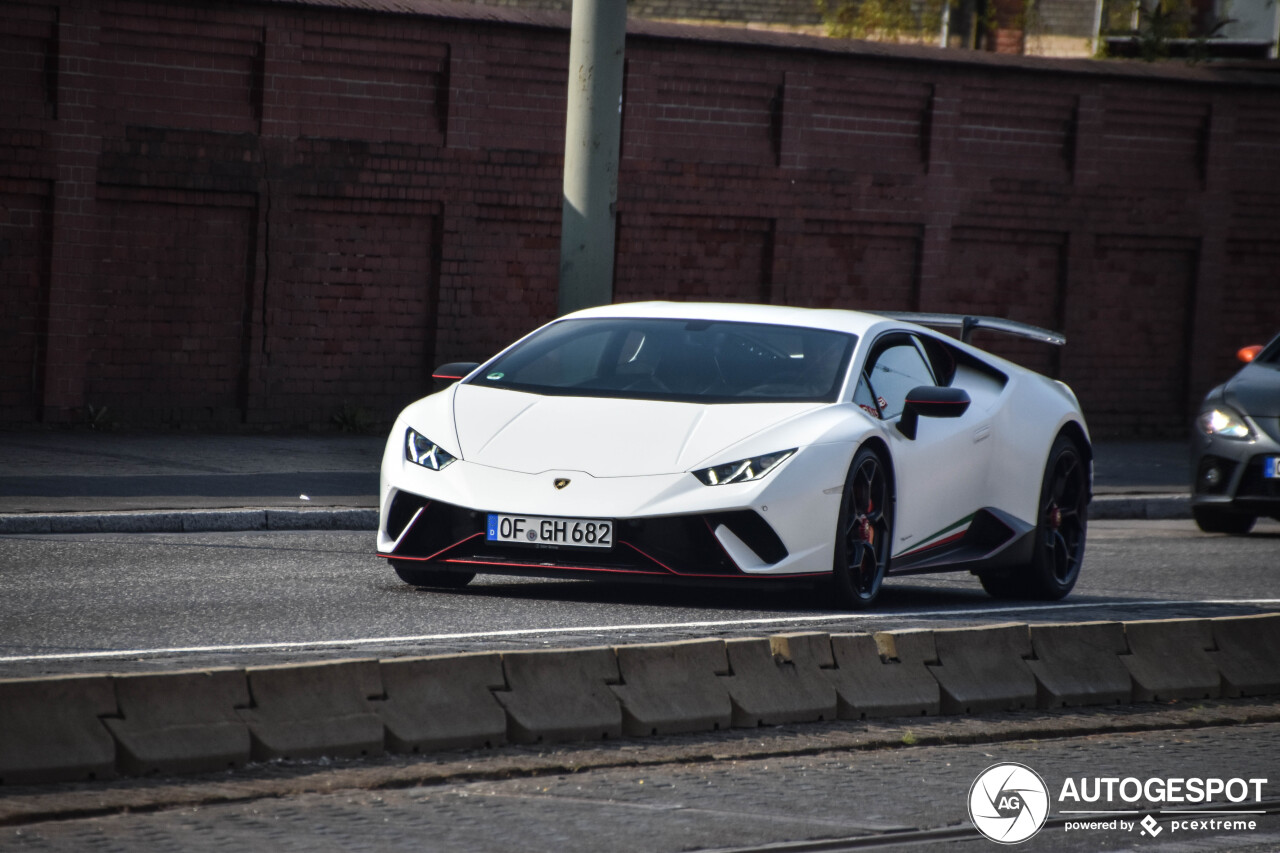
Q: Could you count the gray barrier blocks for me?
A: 12